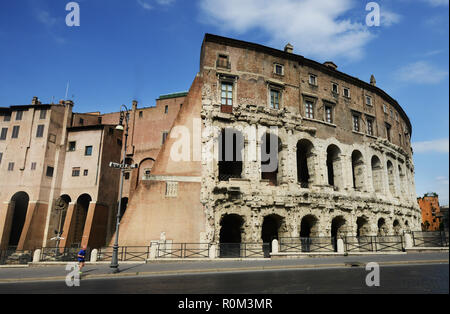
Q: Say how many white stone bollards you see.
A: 7